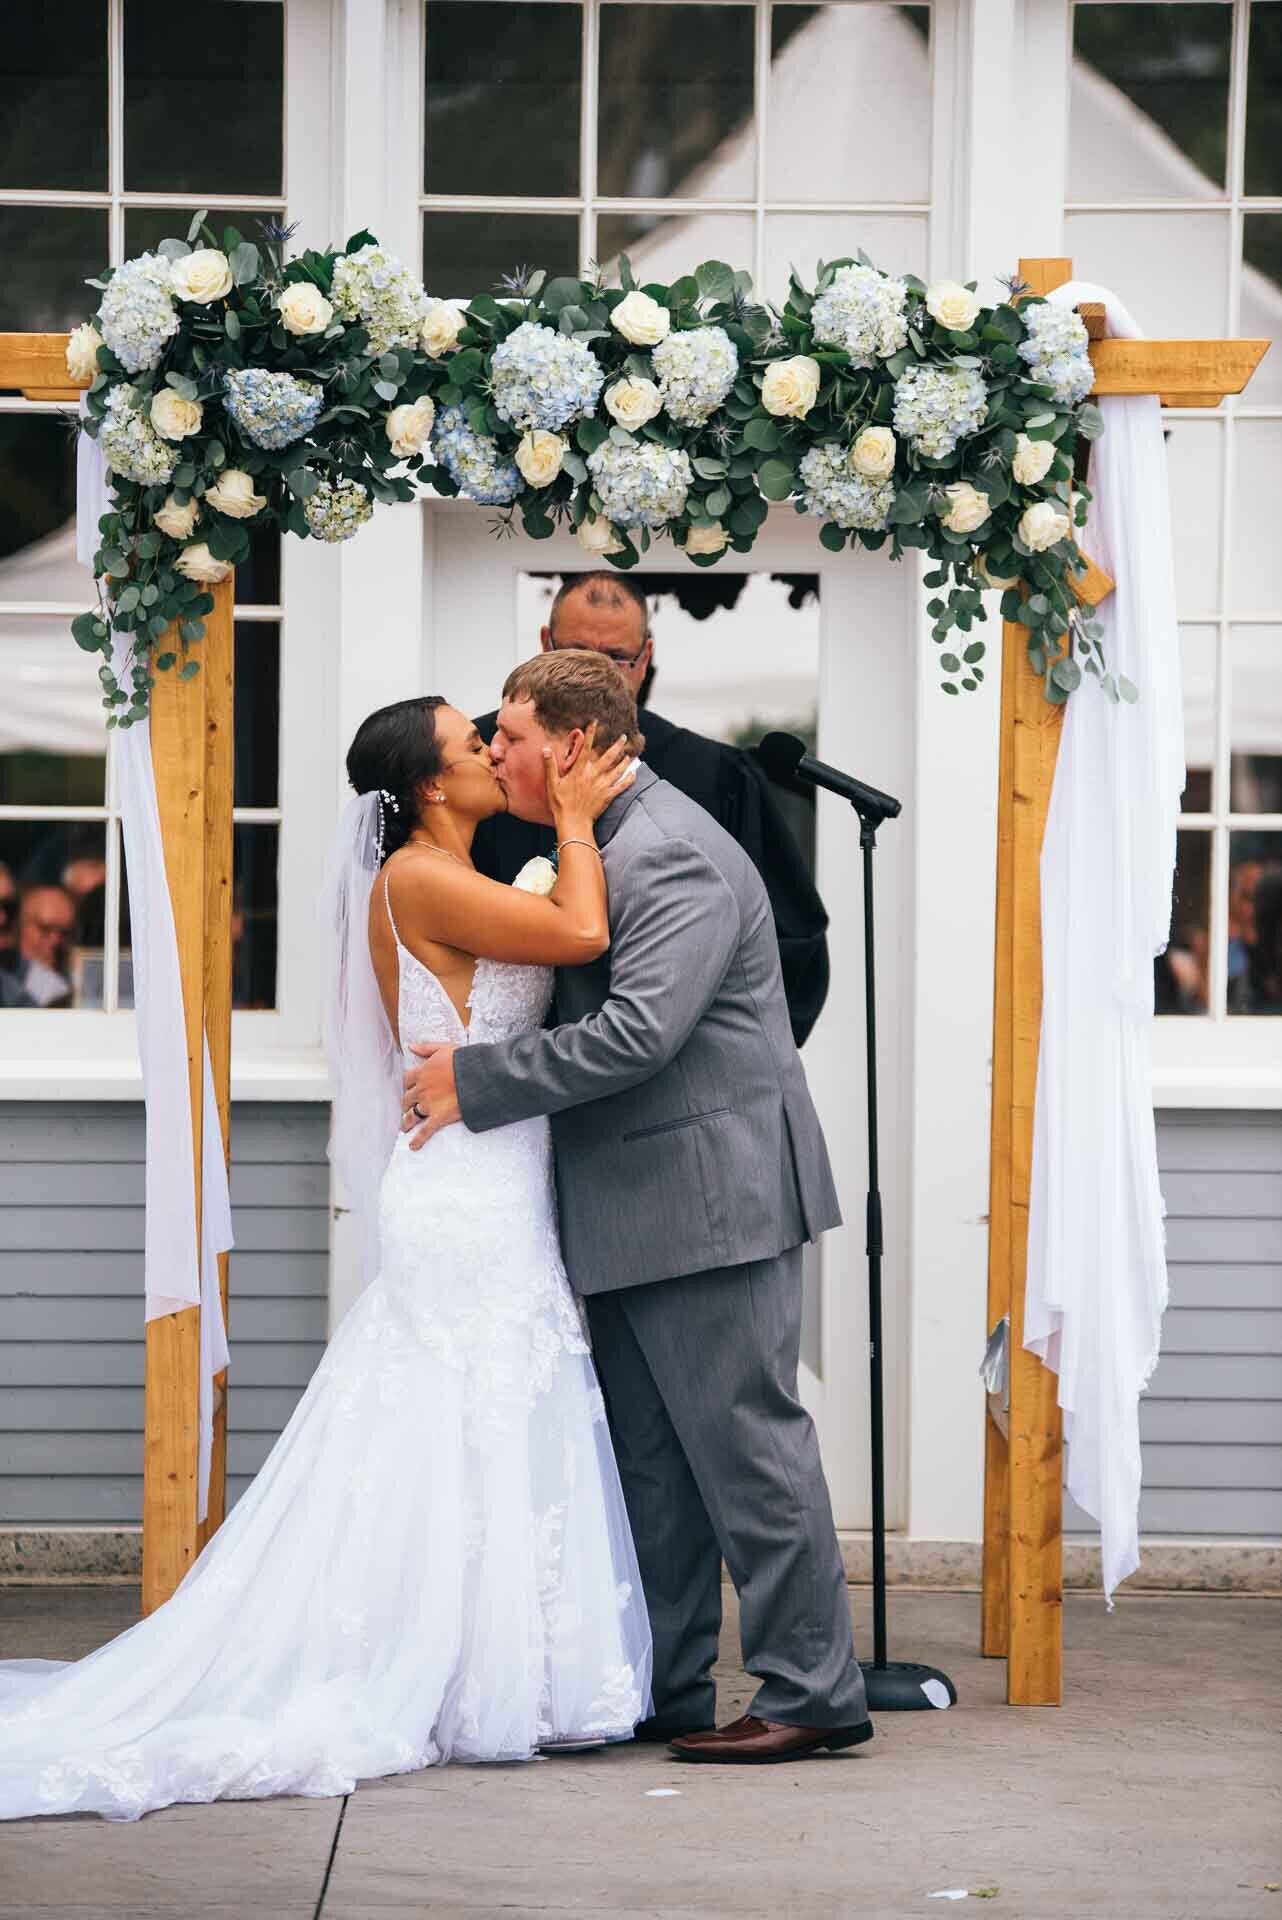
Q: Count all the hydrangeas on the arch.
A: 13